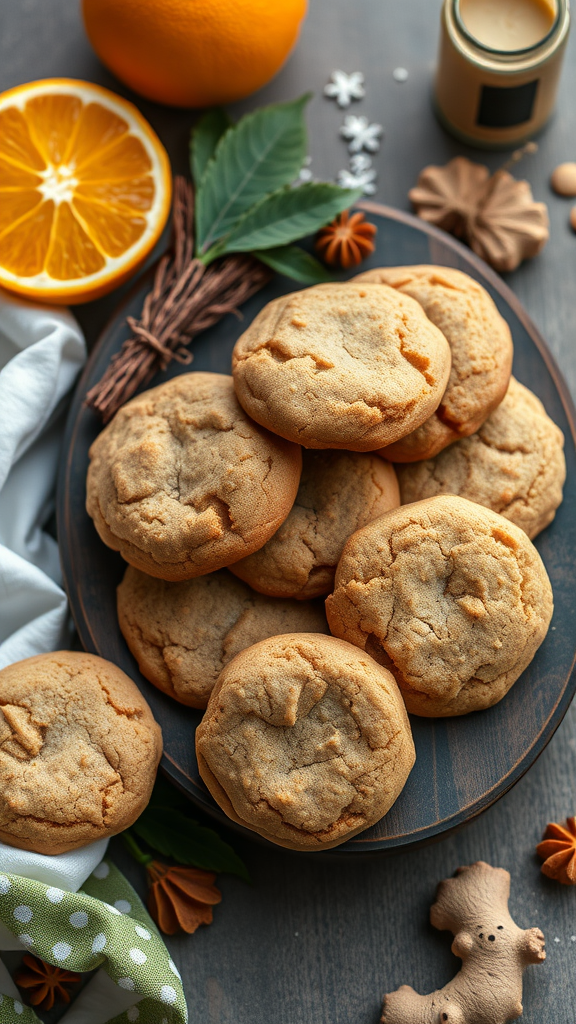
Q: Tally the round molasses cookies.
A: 9